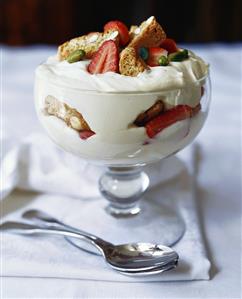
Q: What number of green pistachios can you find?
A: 4